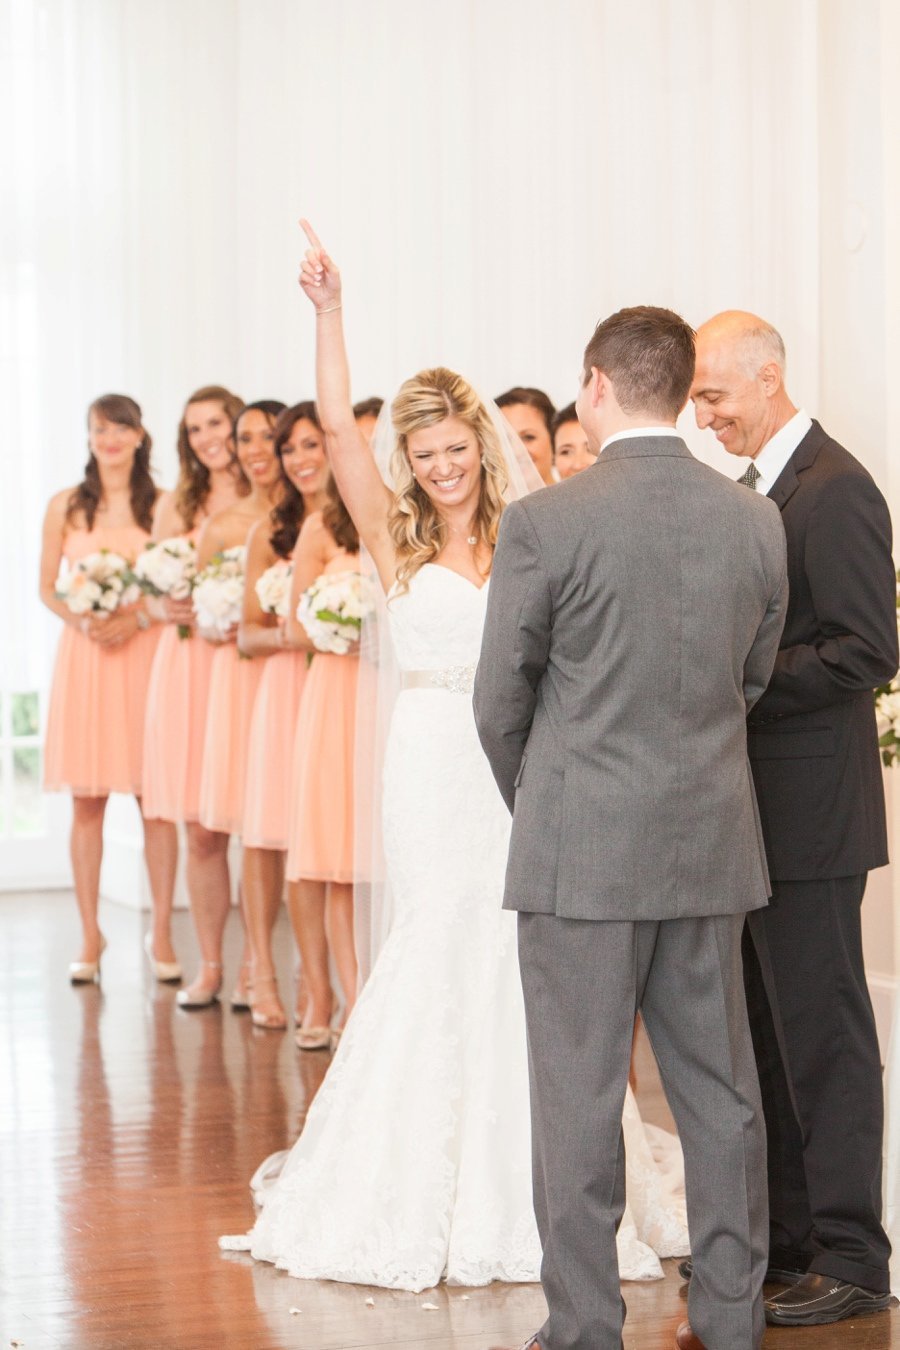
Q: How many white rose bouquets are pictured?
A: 5